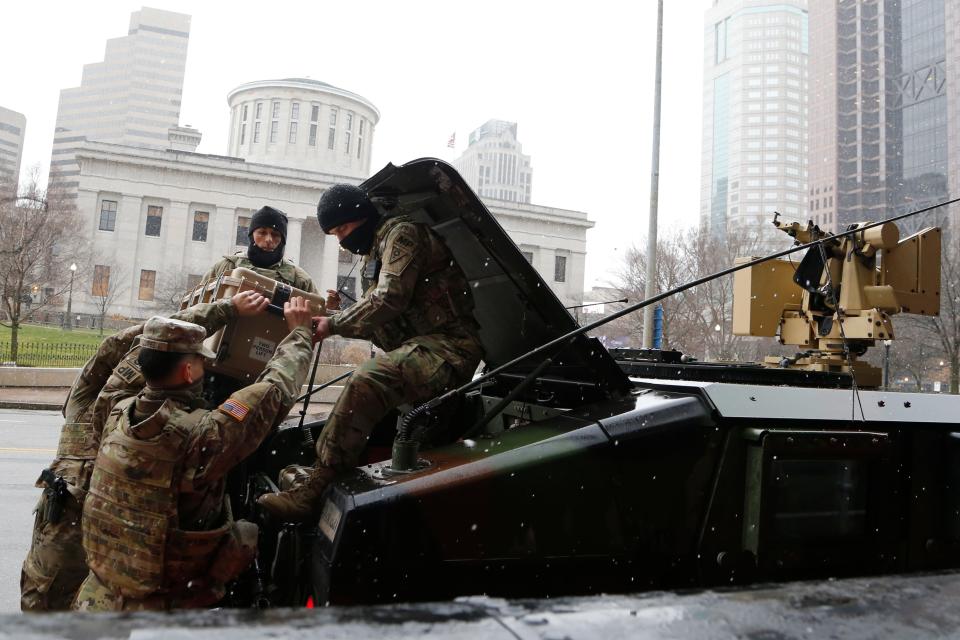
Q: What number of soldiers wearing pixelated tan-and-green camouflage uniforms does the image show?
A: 4